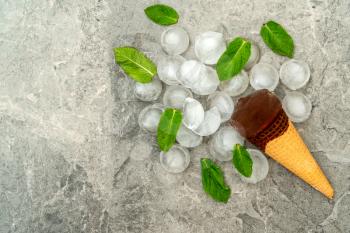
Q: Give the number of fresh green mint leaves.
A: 7